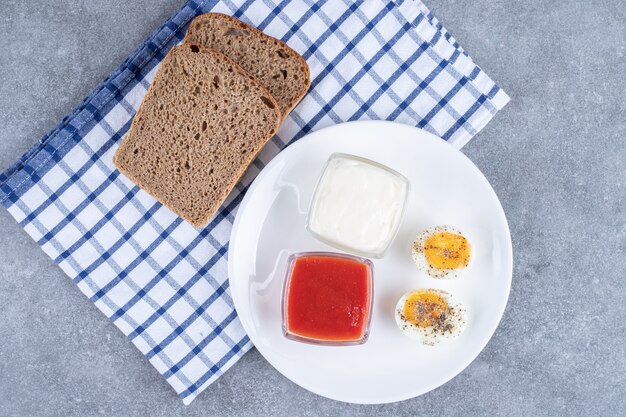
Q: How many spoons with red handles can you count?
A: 0